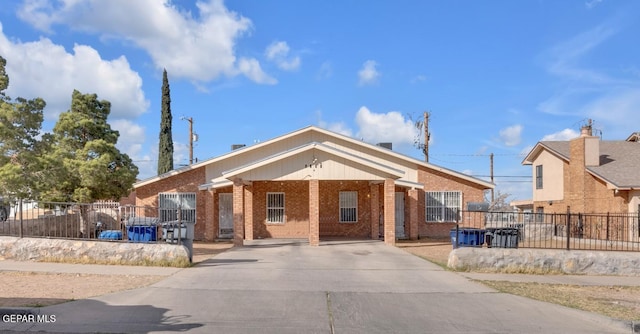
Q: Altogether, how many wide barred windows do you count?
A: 2